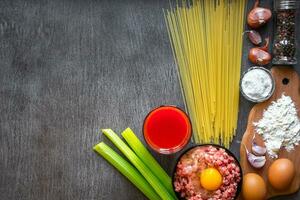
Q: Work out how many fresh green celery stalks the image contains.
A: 3